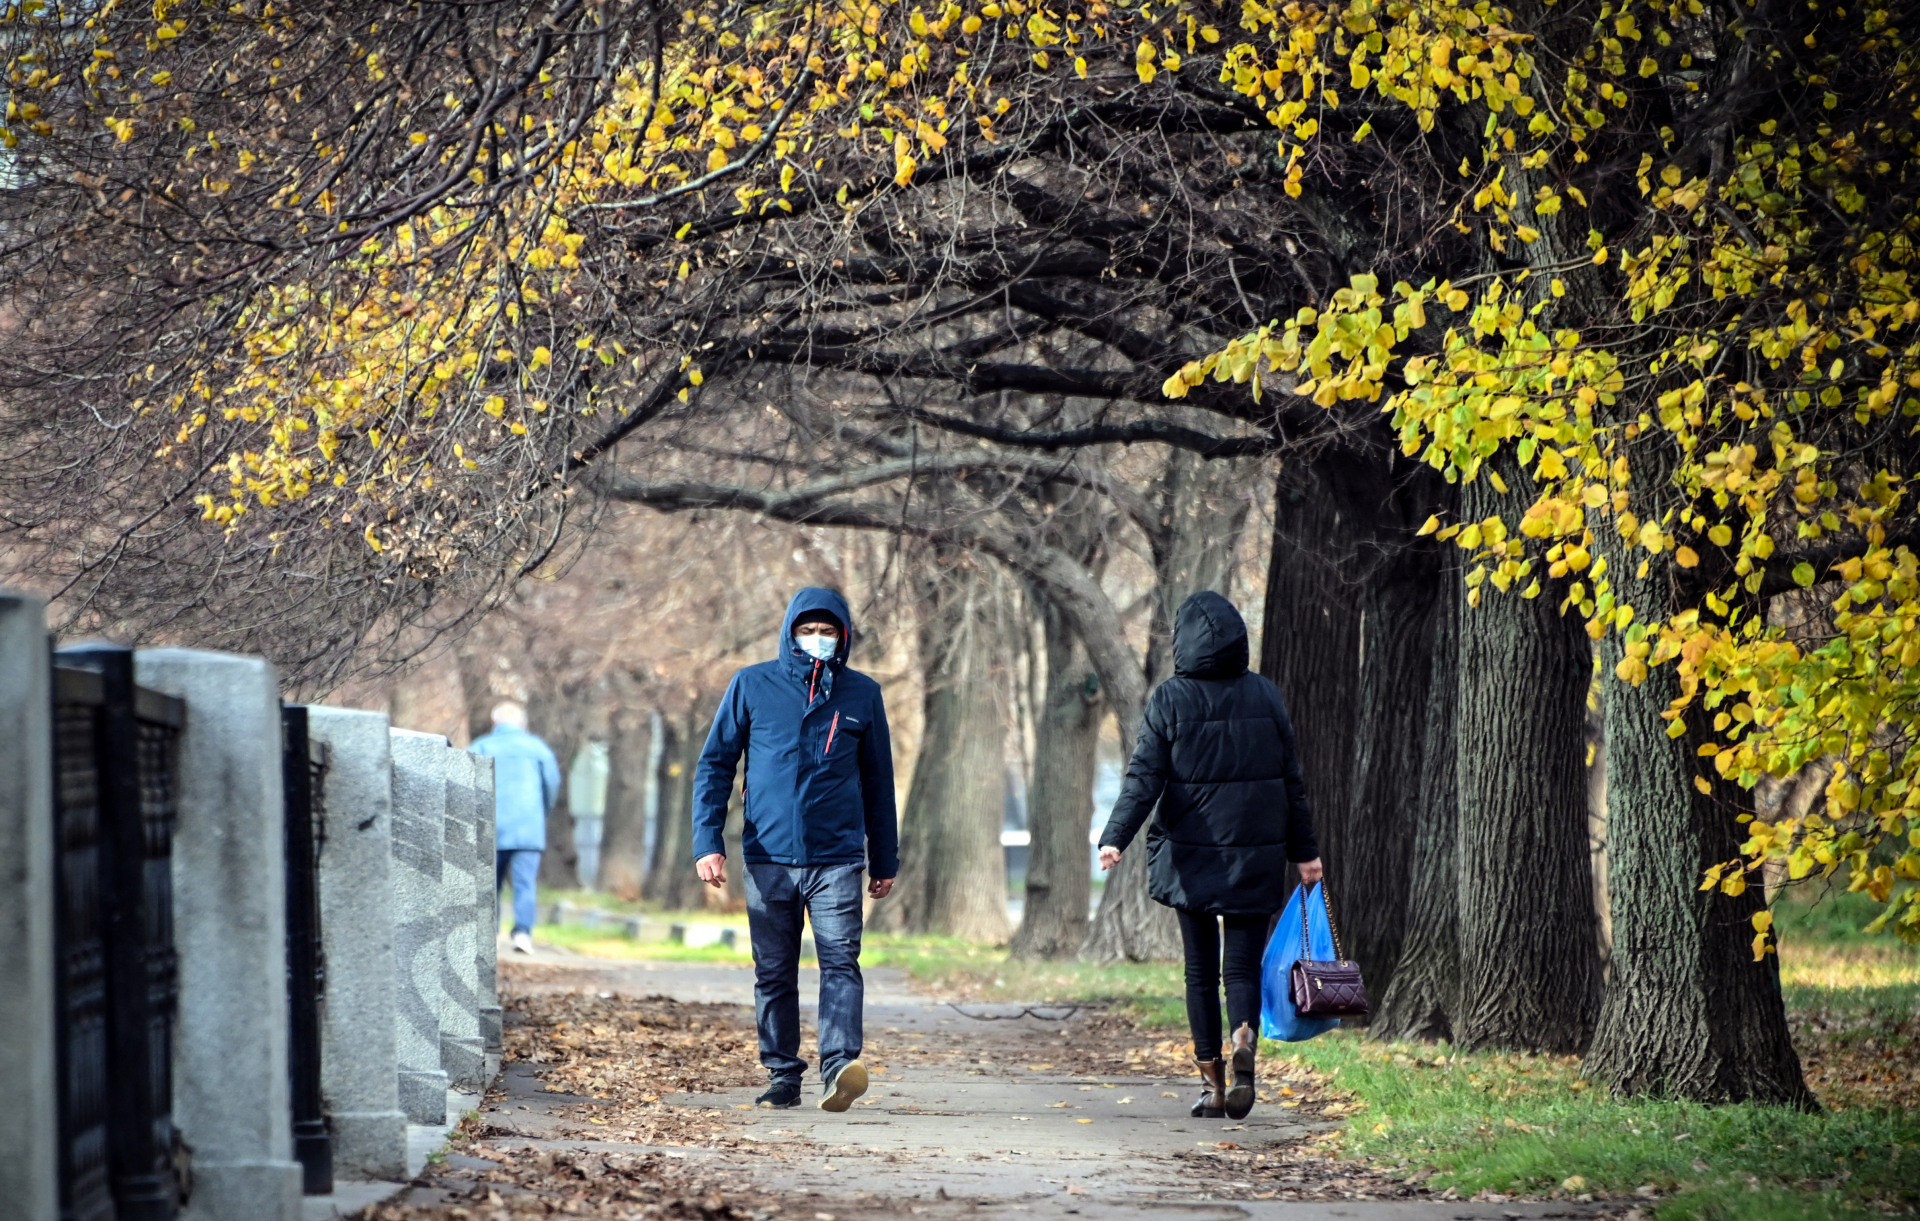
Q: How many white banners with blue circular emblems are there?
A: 0